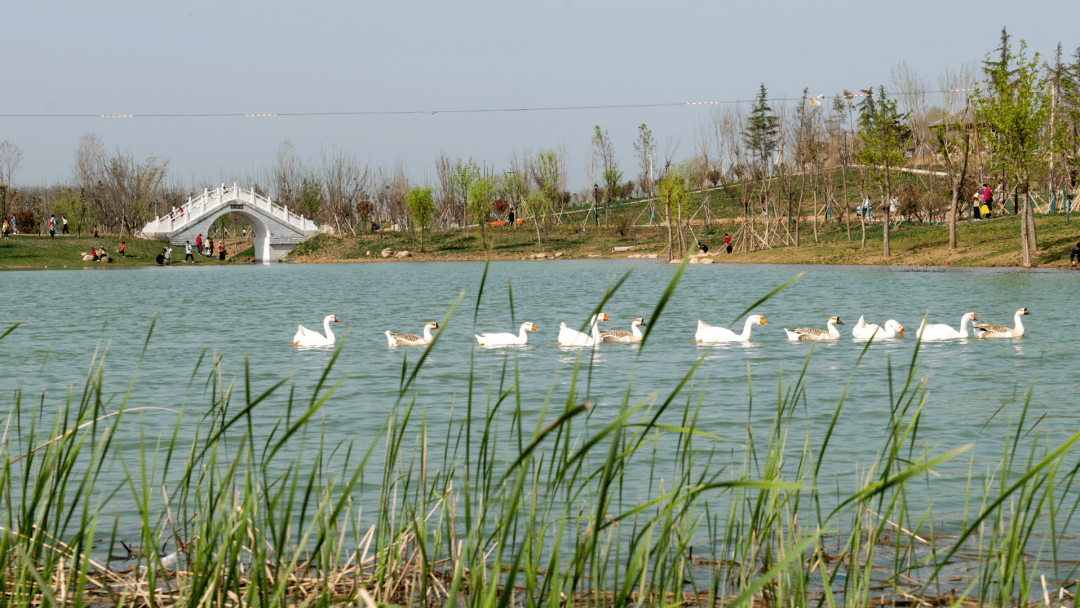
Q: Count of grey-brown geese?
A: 4